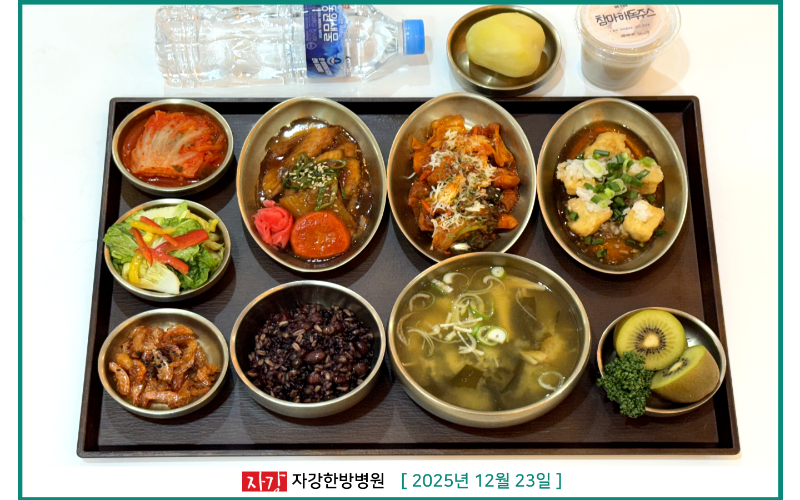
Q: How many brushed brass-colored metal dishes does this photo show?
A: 10